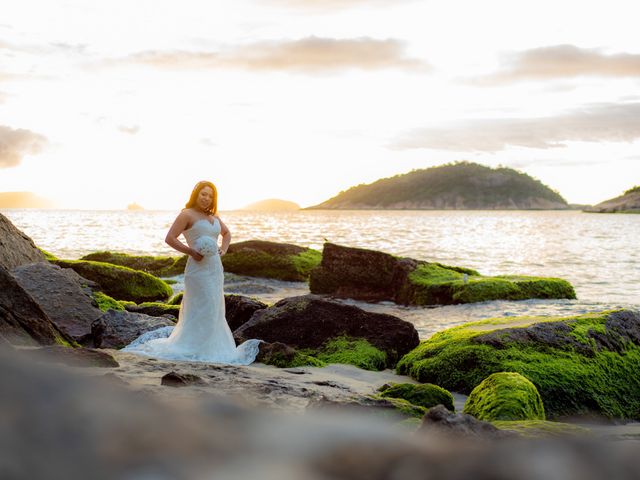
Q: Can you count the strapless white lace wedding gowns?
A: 1